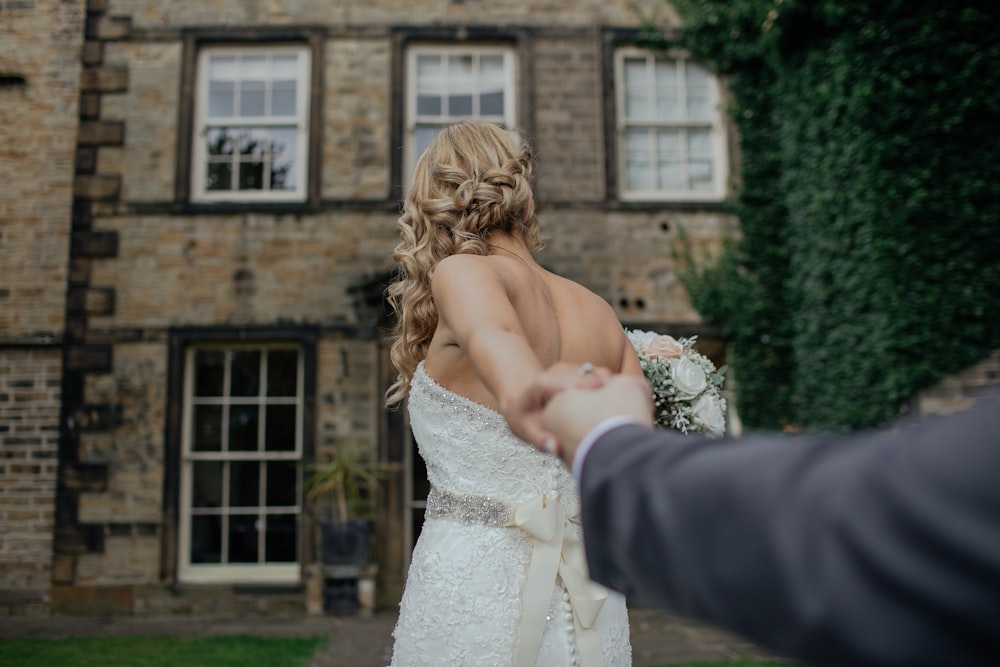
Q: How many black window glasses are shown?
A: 12